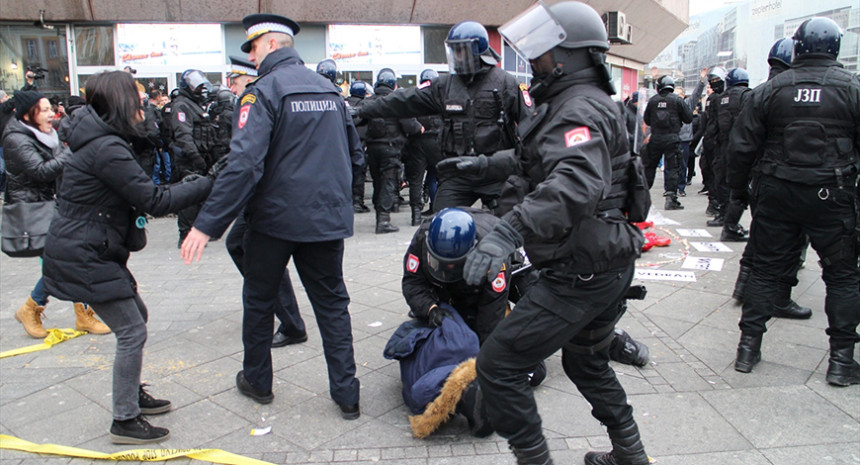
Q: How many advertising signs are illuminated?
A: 2